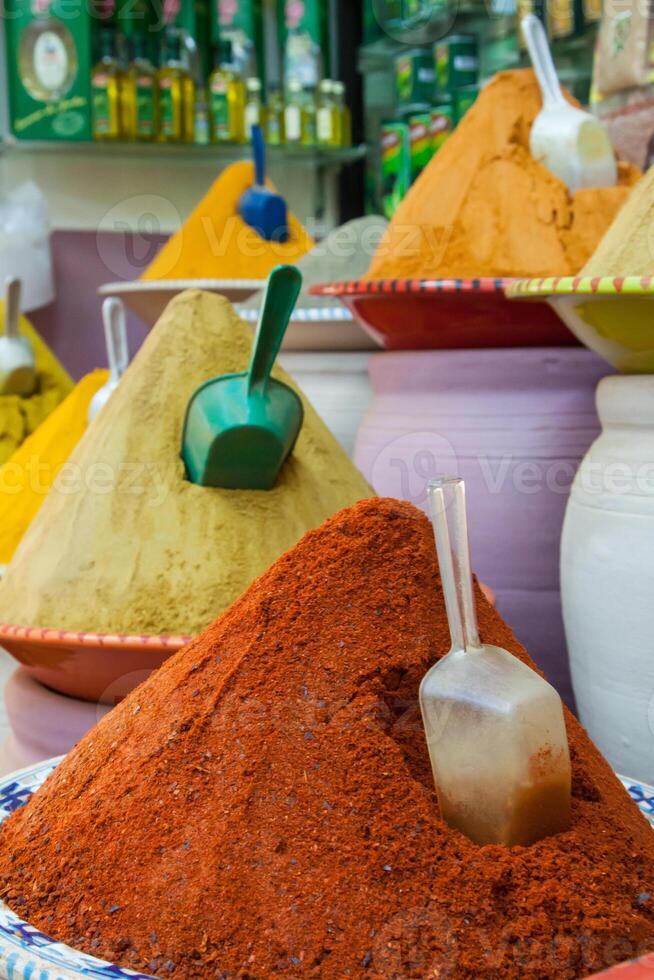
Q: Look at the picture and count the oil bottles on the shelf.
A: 11